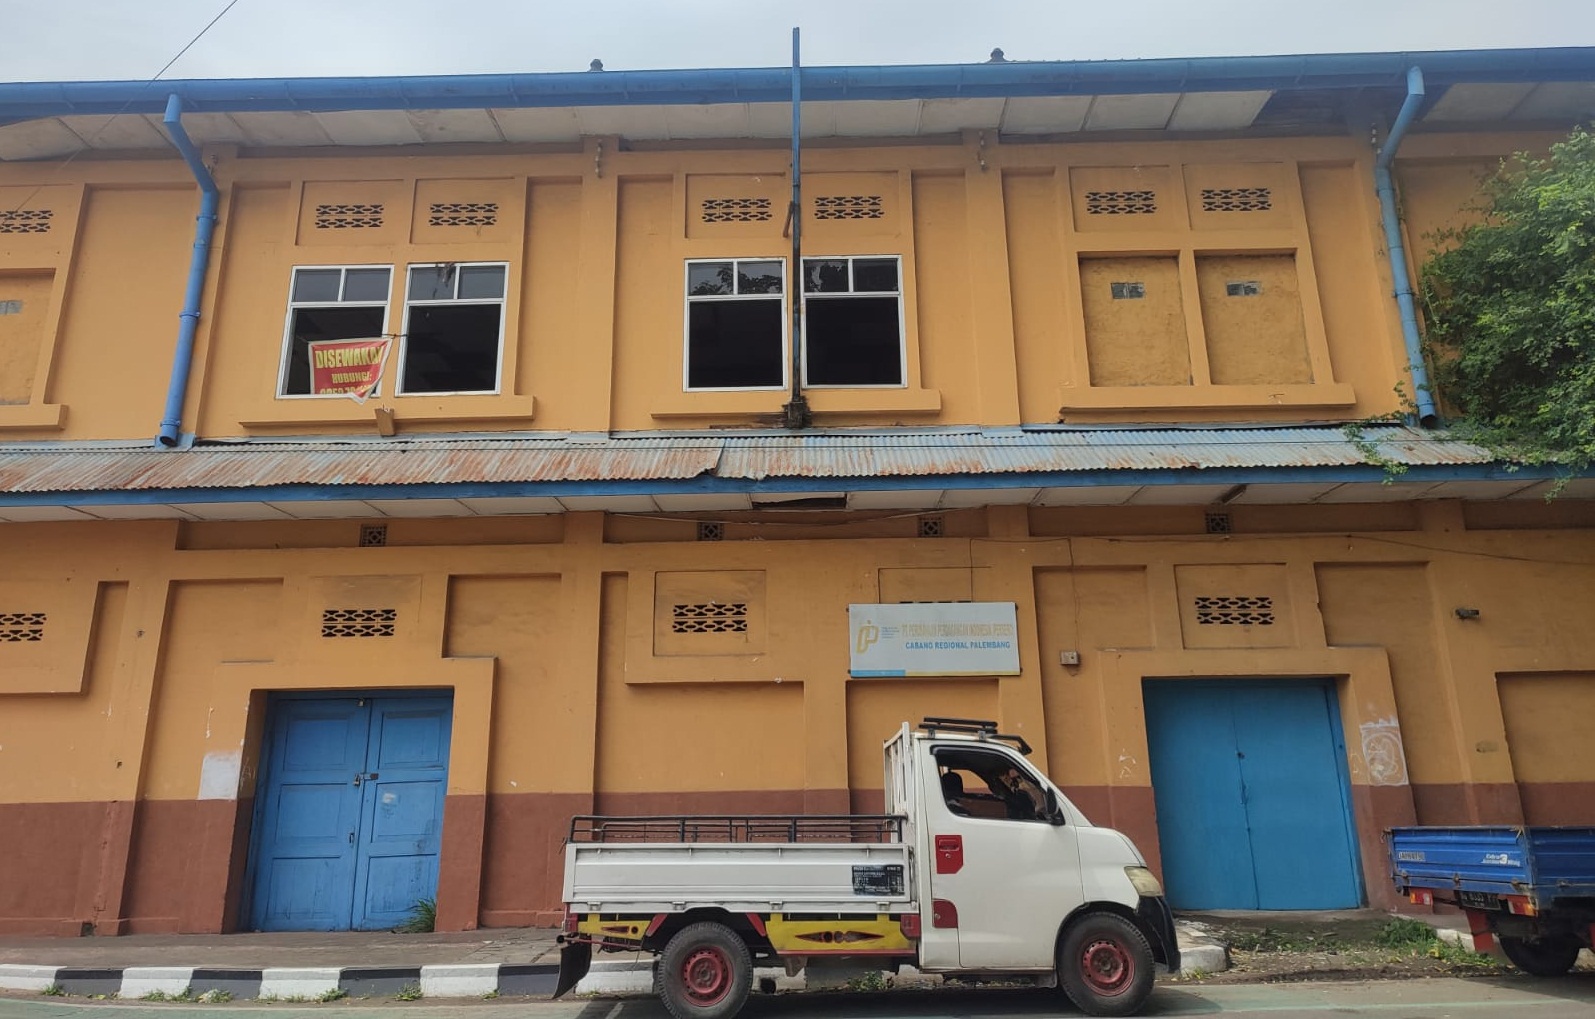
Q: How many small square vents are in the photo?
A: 4